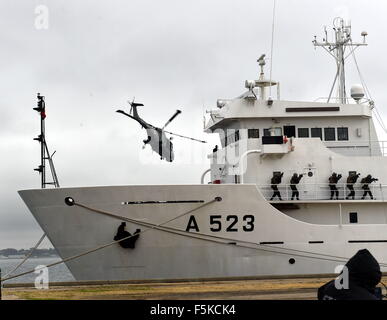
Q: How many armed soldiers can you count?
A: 5